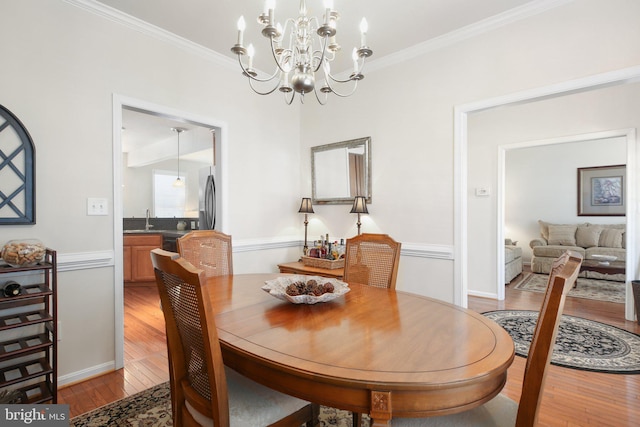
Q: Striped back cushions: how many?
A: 2